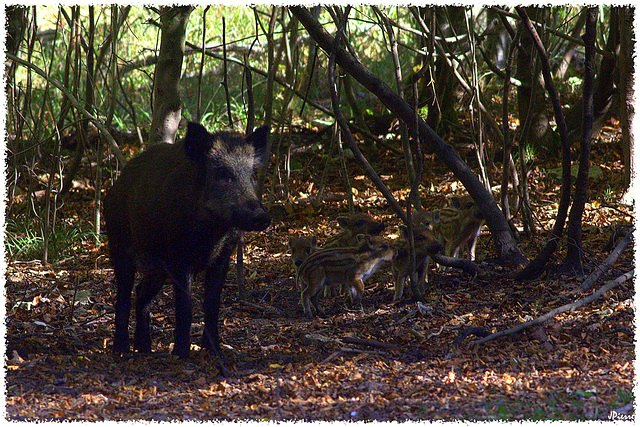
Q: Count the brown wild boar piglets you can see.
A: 6